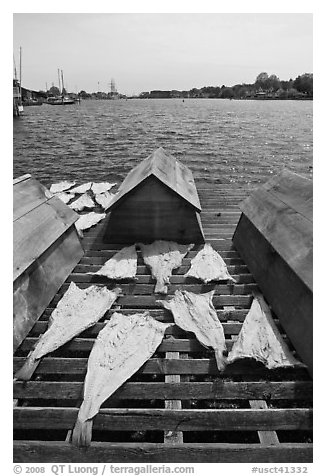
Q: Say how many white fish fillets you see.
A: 14